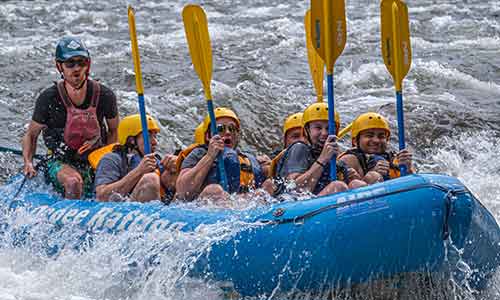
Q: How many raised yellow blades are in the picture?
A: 5